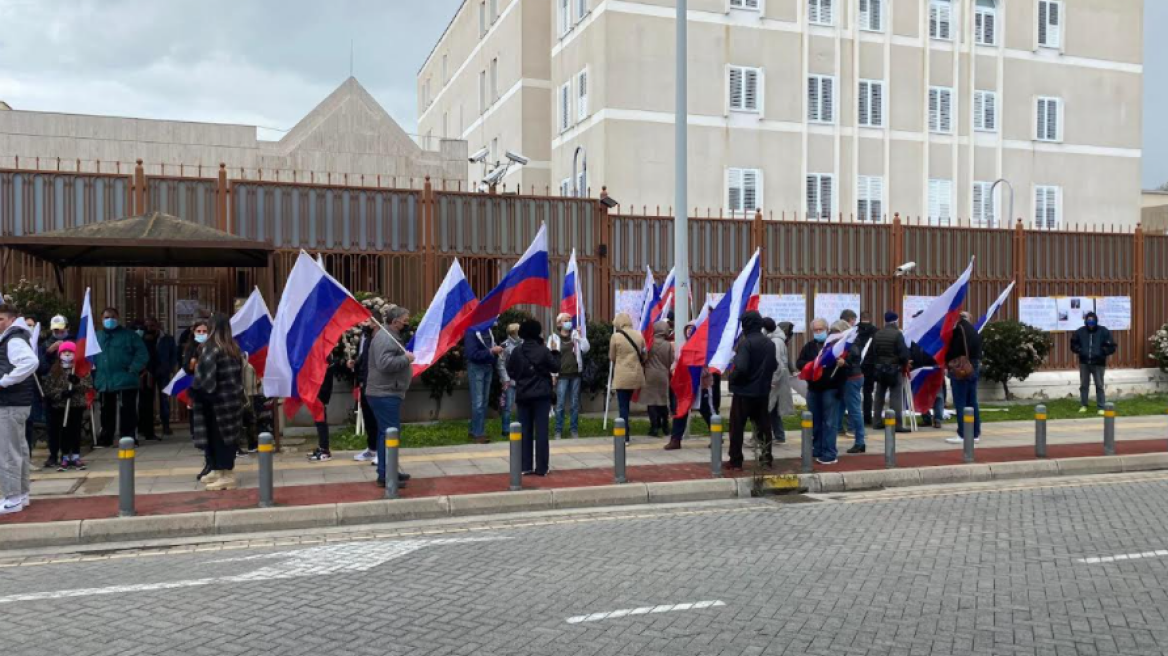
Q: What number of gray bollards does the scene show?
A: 11